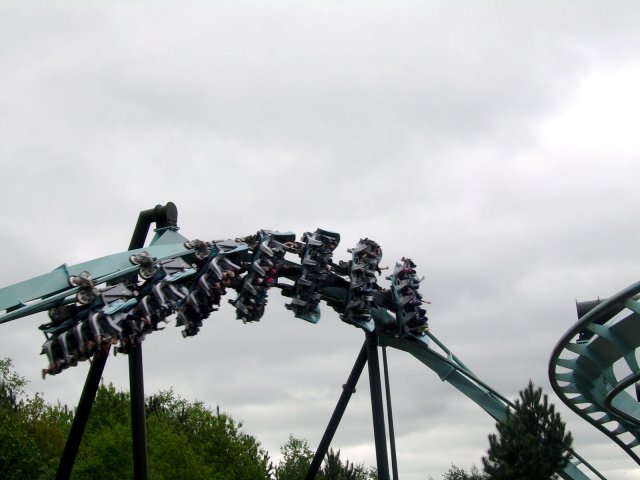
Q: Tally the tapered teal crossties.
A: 11